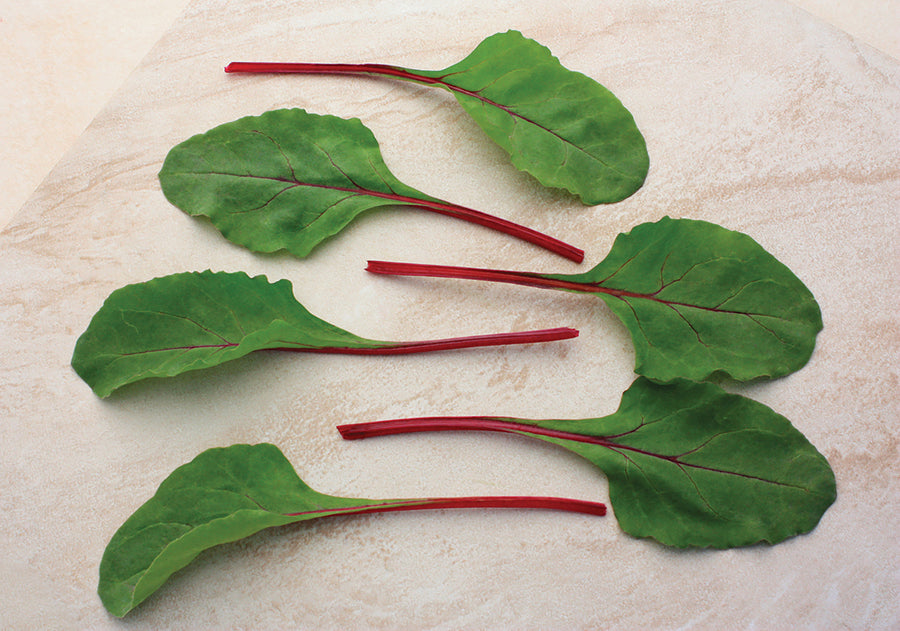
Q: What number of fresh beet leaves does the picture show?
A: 6